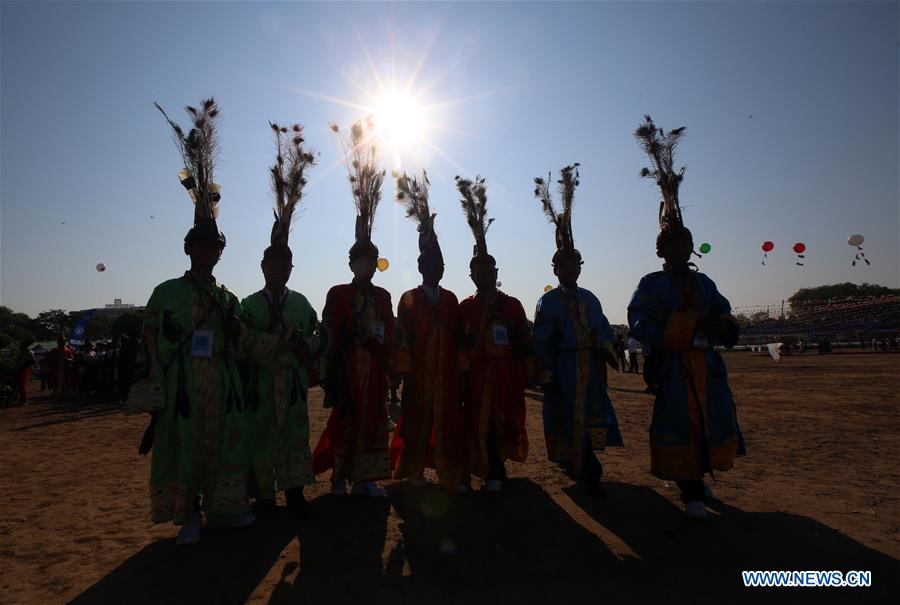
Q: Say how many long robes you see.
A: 7